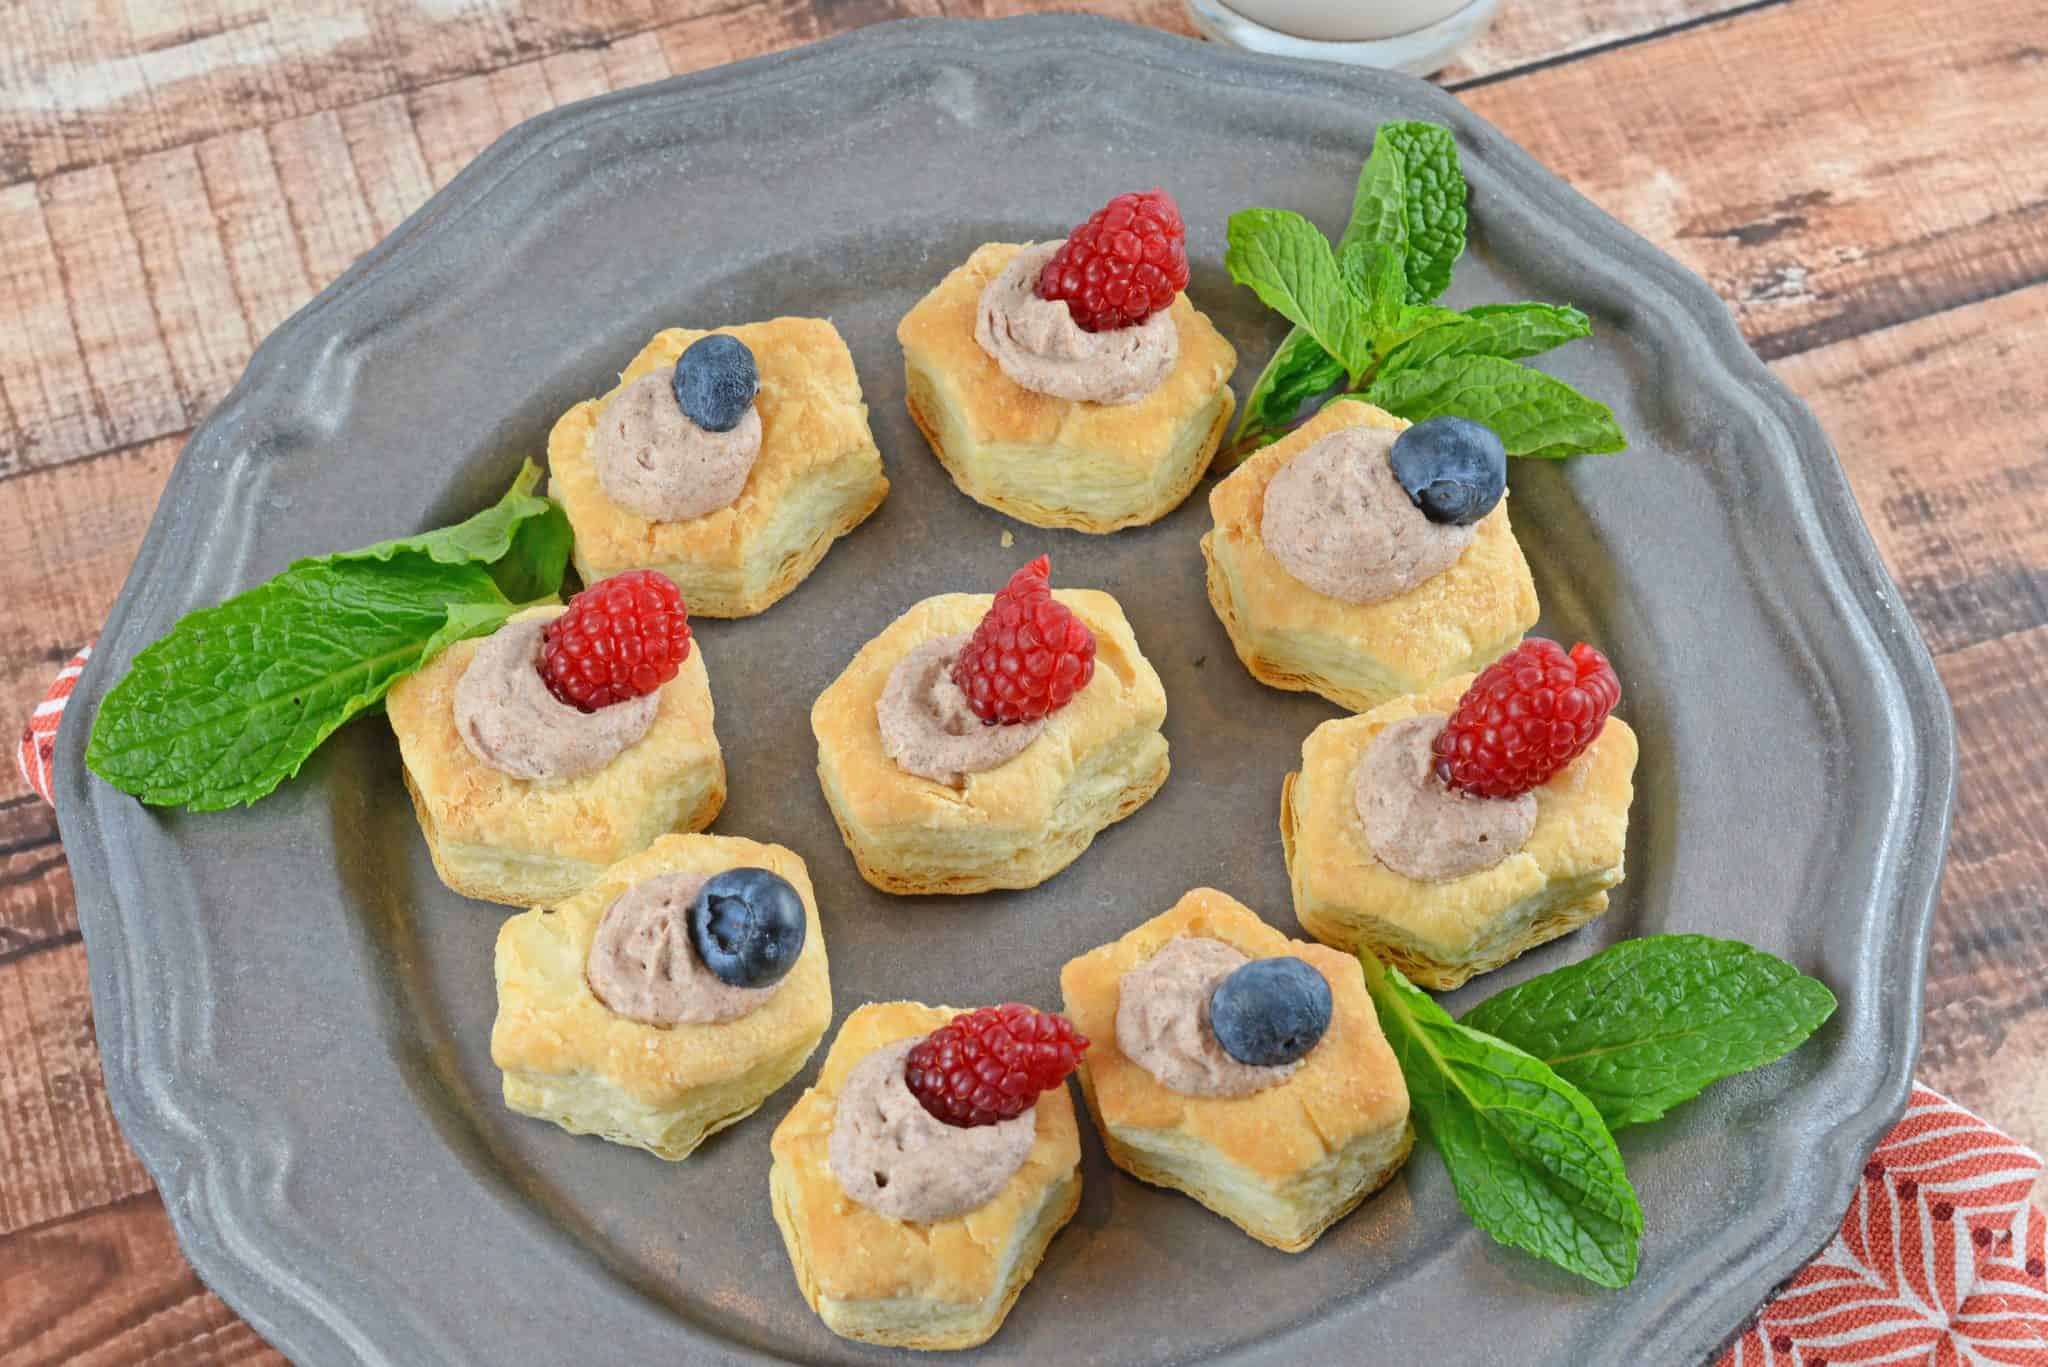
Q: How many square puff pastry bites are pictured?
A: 0